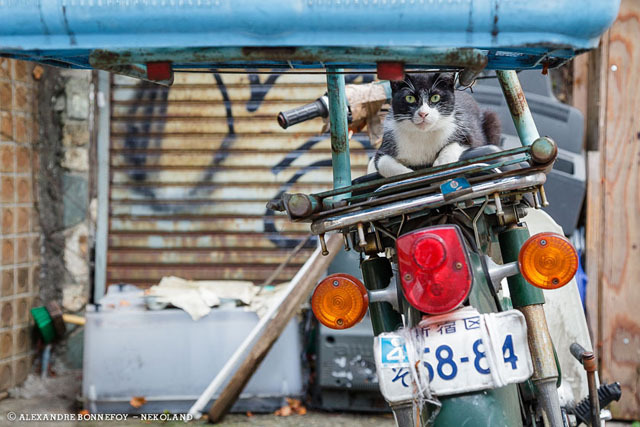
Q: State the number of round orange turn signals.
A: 2